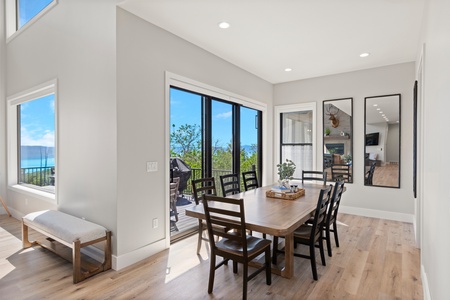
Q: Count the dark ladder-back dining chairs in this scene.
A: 7